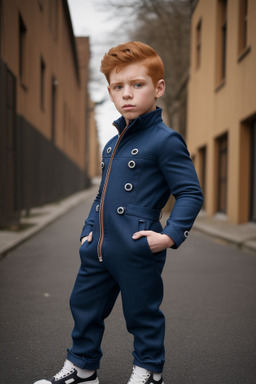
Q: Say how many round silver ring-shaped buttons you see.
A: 8